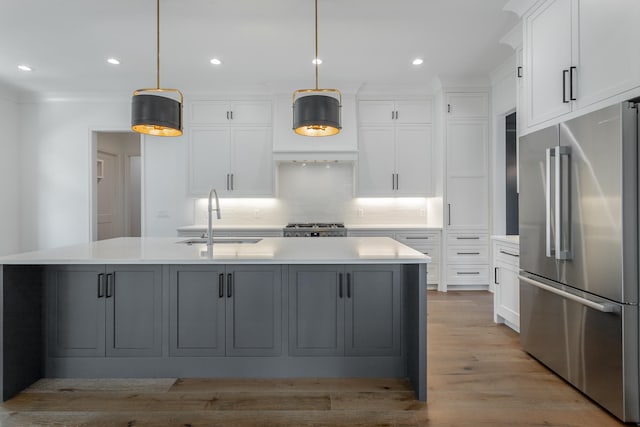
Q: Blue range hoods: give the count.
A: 0